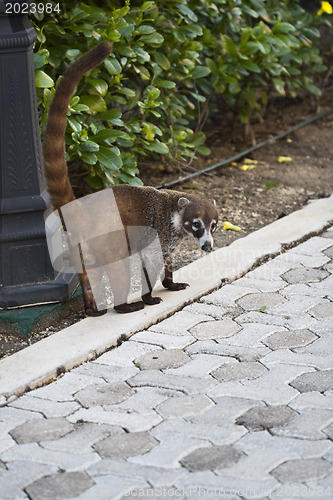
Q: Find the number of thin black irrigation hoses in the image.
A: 1